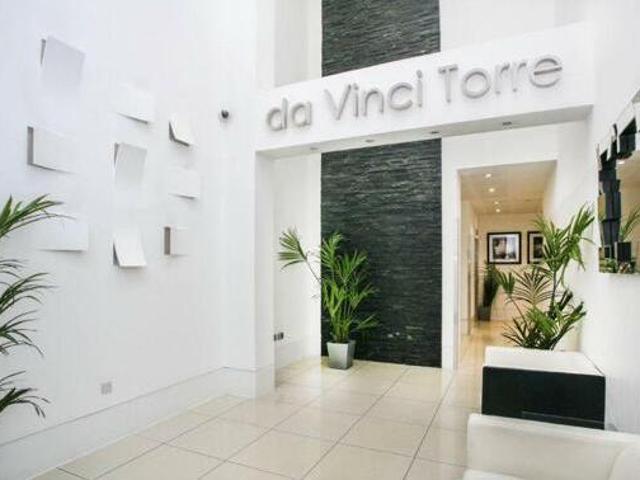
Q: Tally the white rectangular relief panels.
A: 9